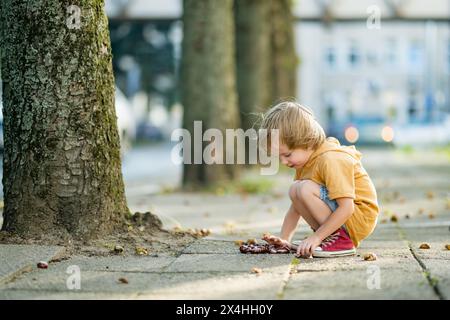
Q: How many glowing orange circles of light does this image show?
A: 2